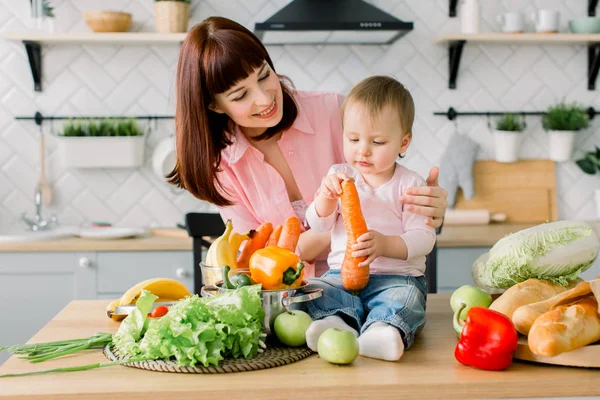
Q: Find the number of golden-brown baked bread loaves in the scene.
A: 3